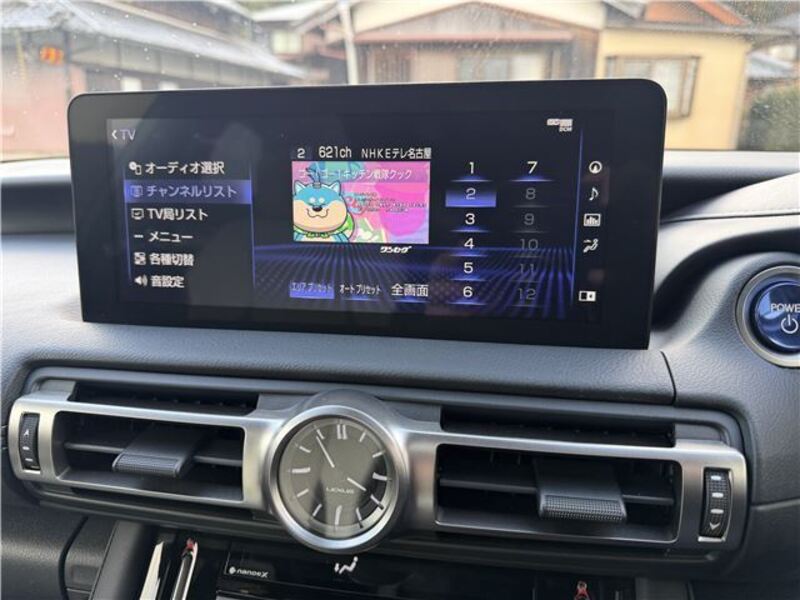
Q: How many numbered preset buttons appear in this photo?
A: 12